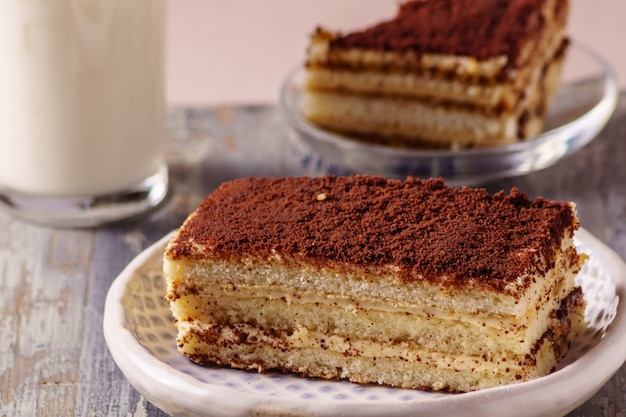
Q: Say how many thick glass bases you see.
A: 1